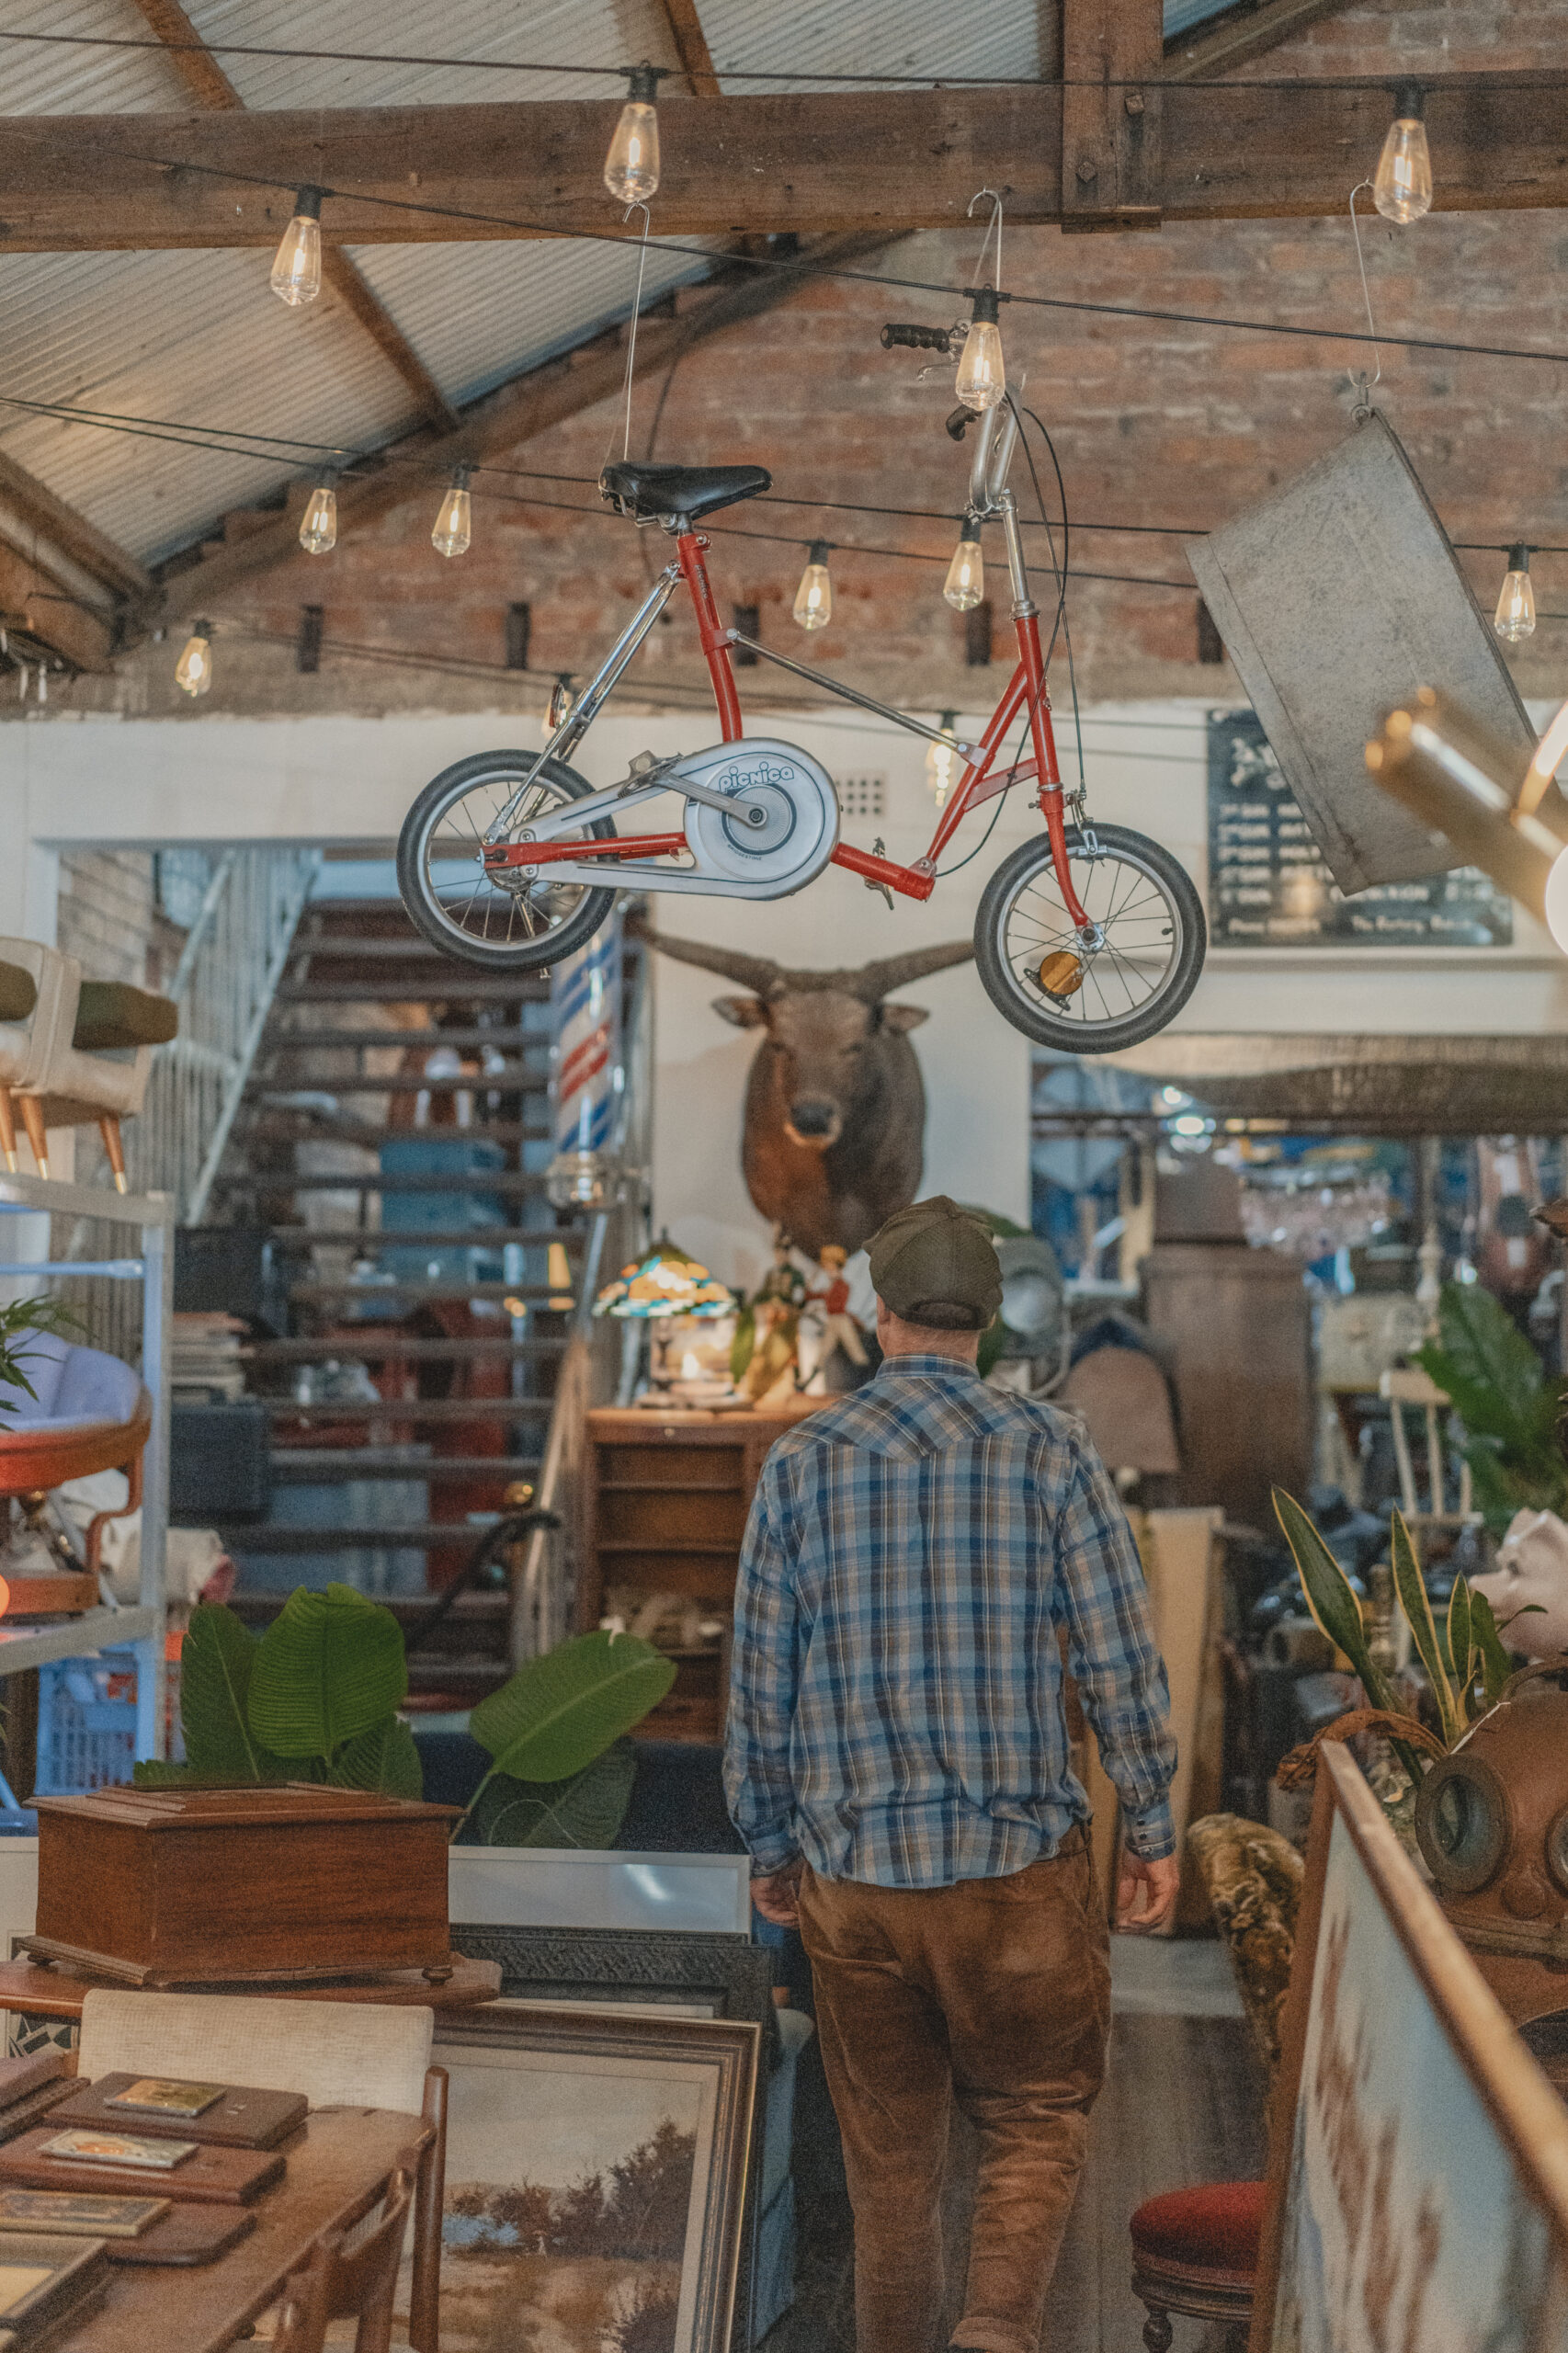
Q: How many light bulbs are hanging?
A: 12